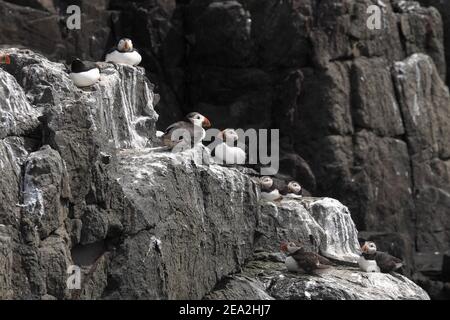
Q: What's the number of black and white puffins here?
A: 8